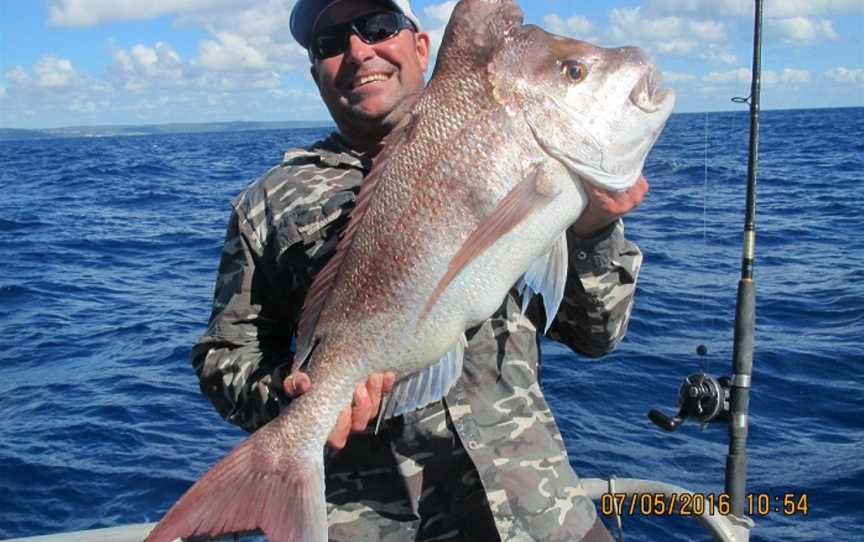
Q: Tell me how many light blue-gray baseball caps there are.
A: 1